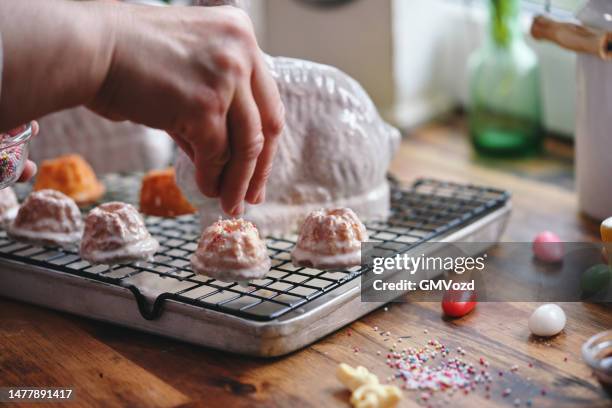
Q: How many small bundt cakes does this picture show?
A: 7